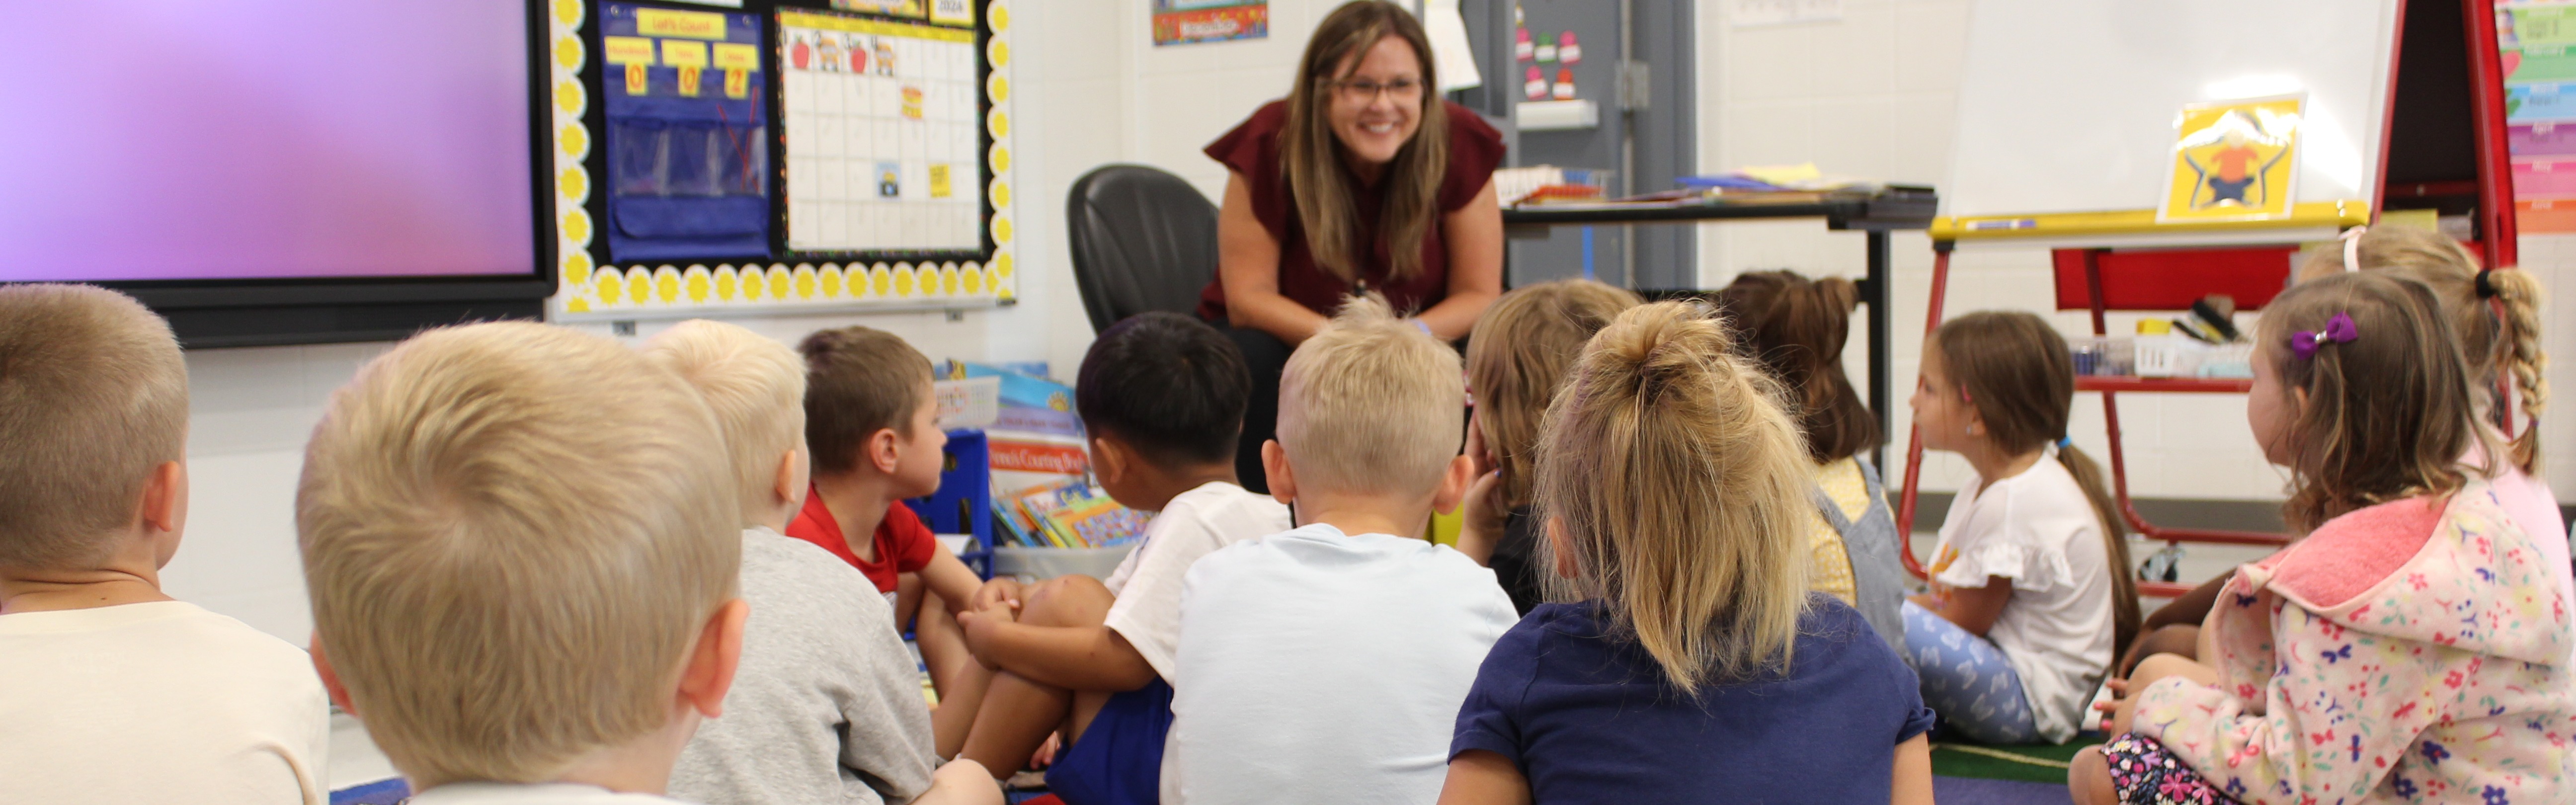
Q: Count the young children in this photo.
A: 12